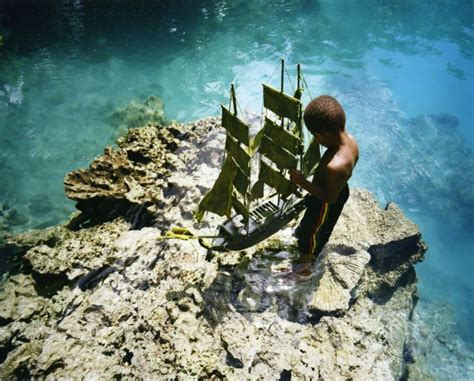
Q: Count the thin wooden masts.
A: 3